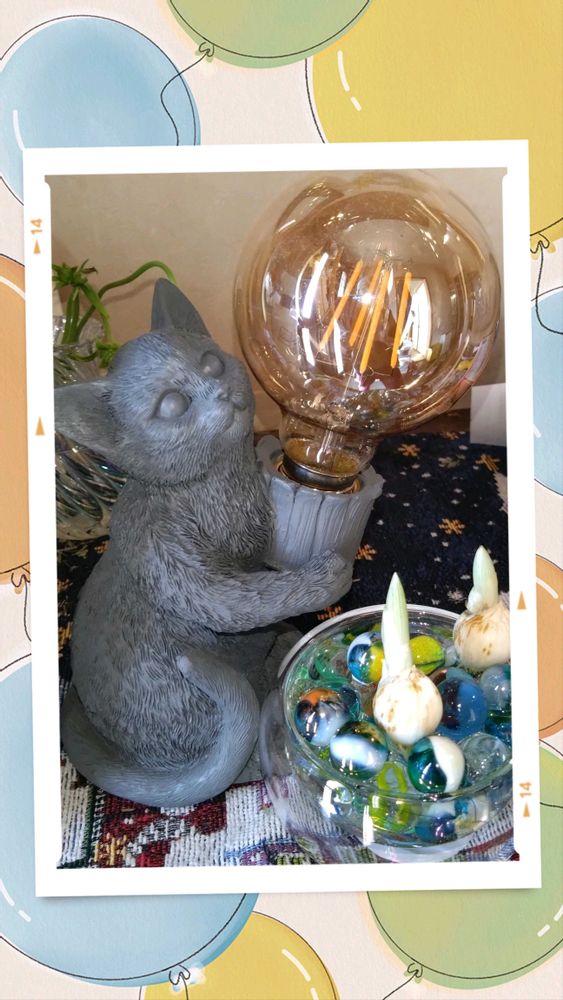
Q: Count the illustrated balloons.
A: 9